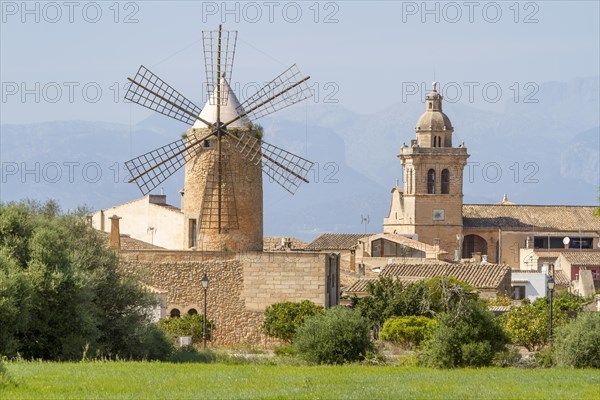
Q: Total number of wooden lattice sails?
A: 6